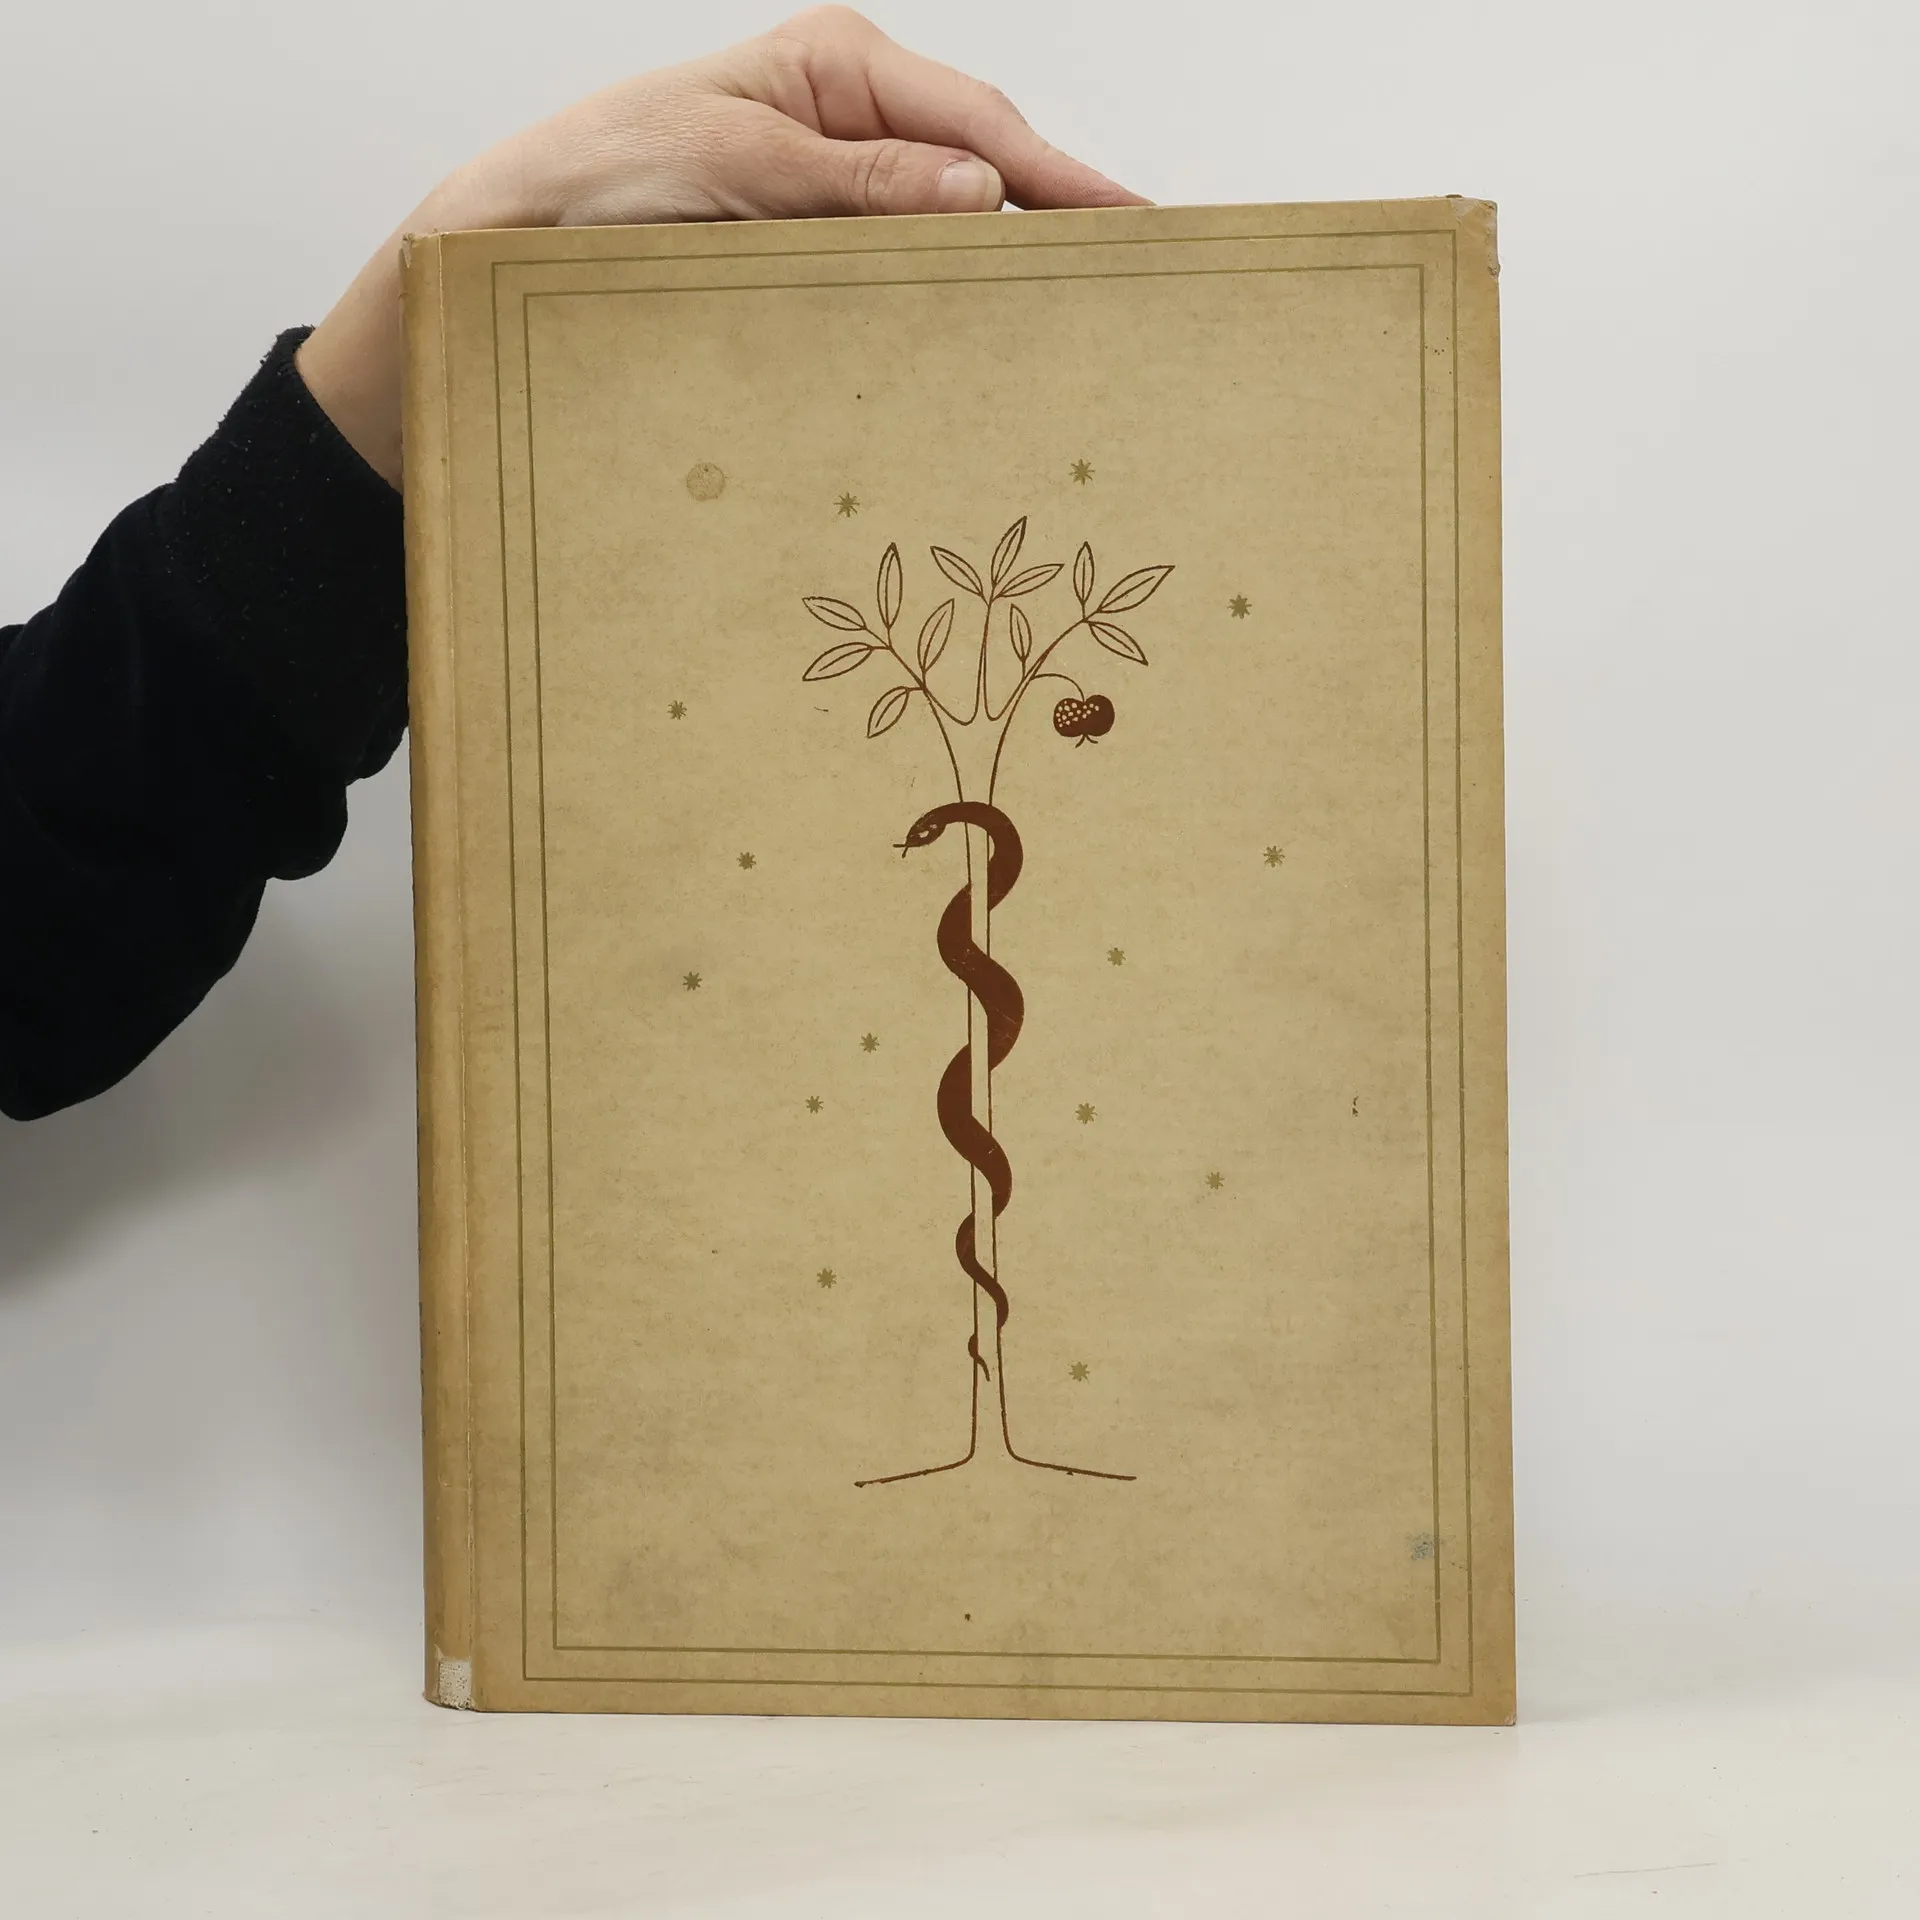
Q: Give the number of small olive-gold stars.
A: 14